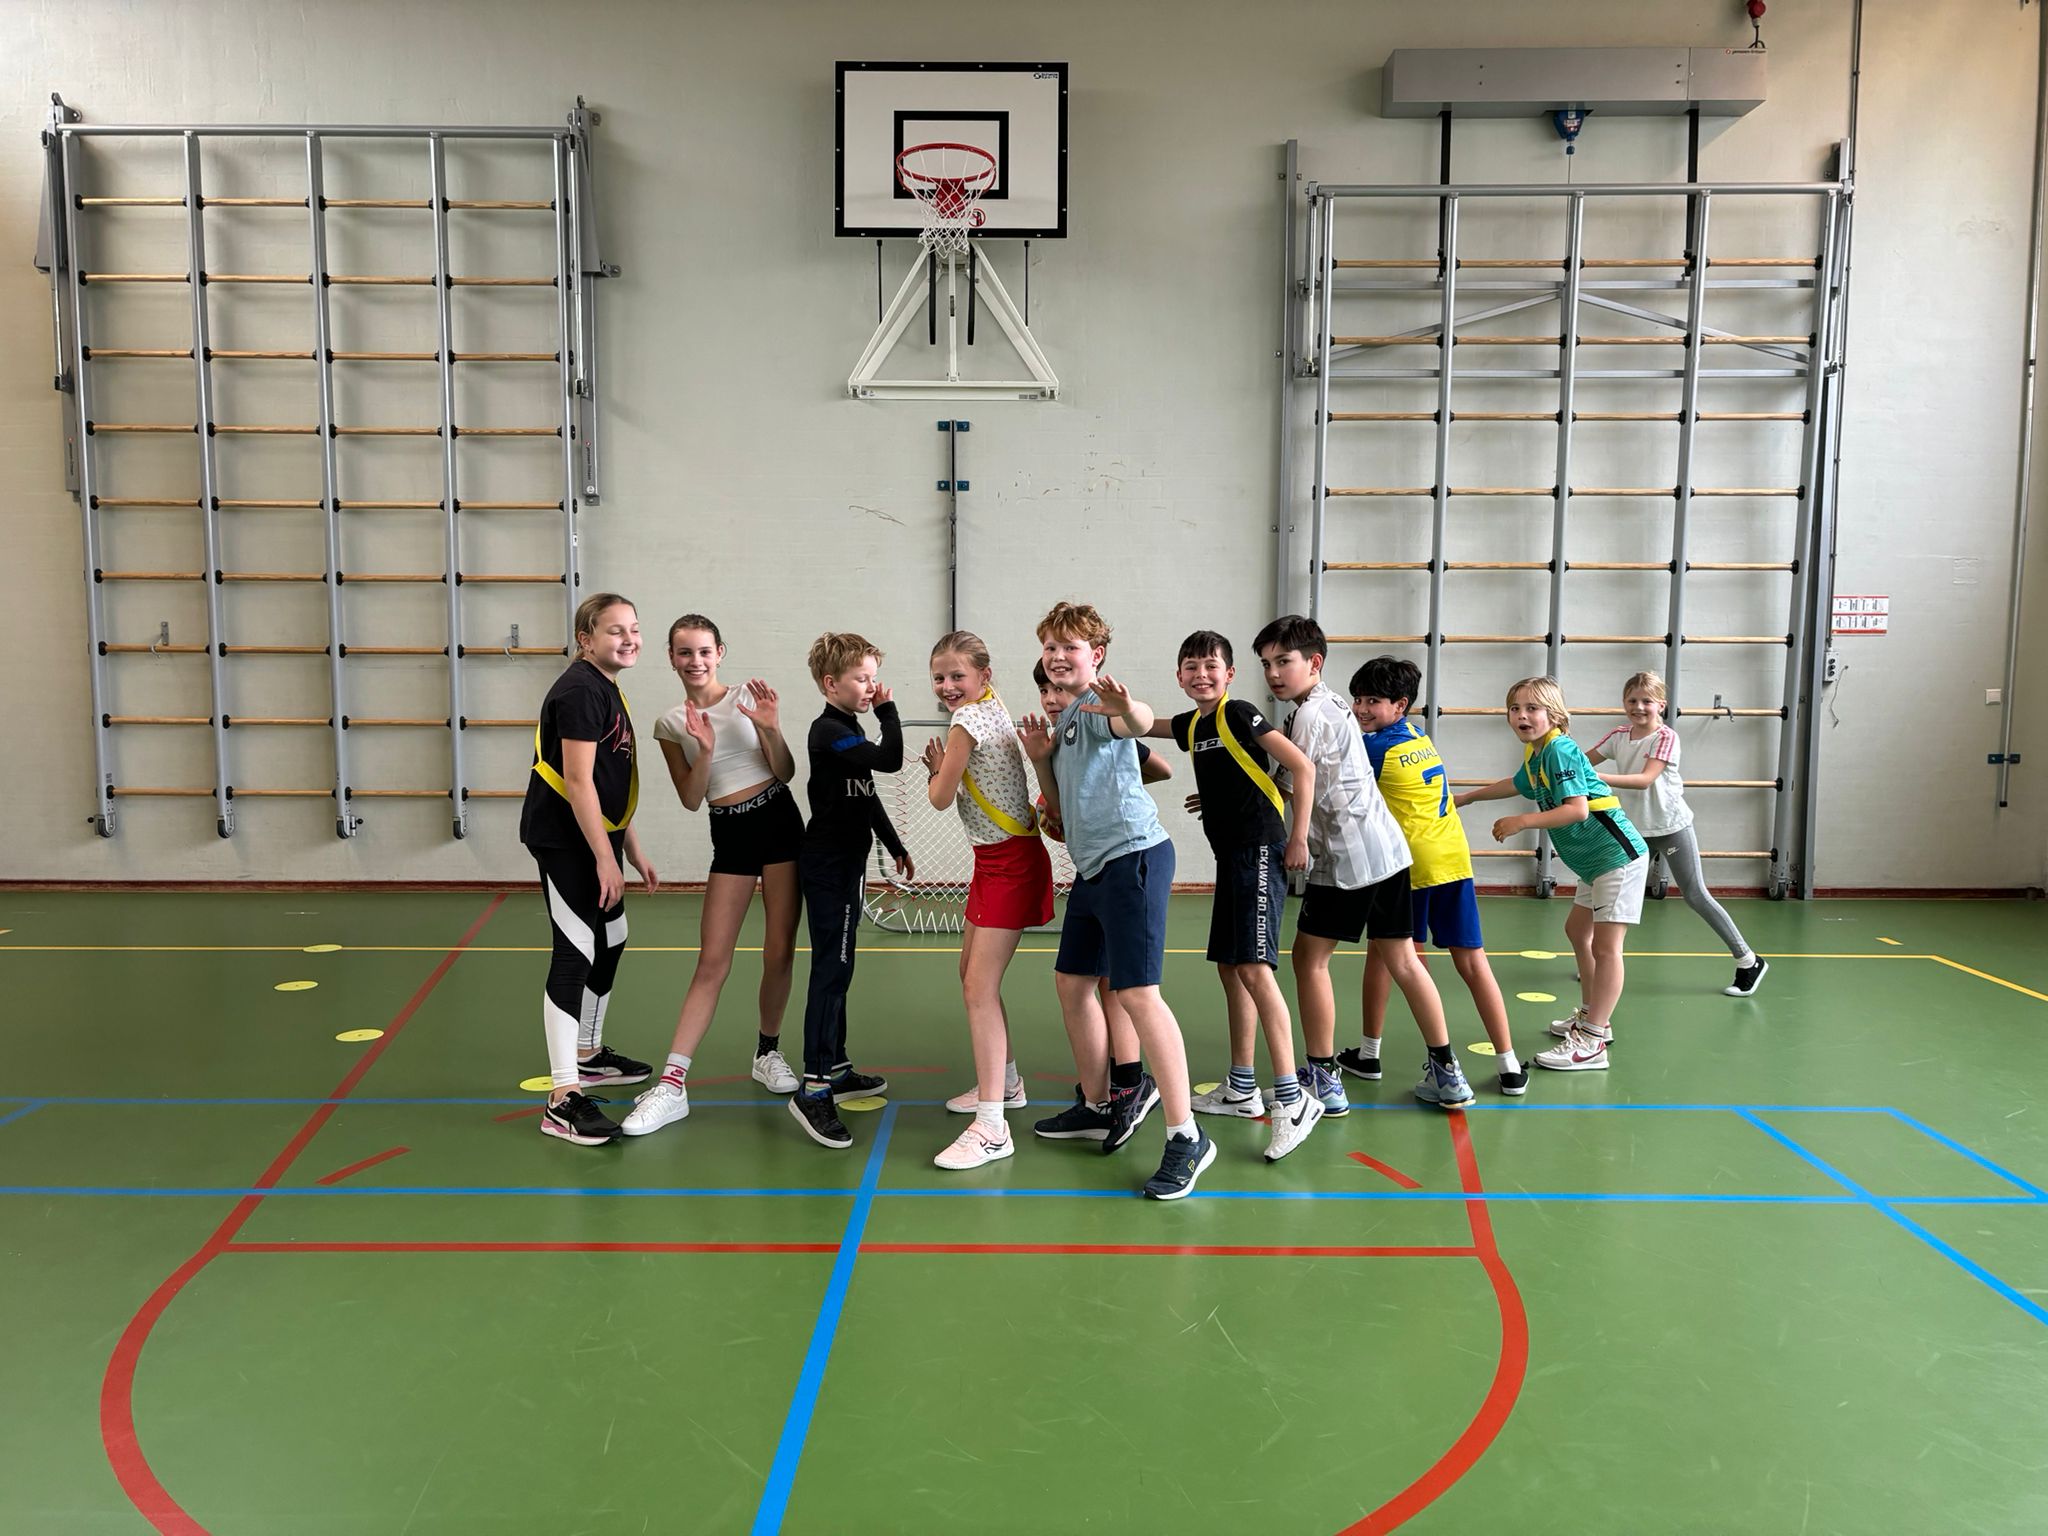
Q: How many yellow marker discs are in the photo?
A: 9